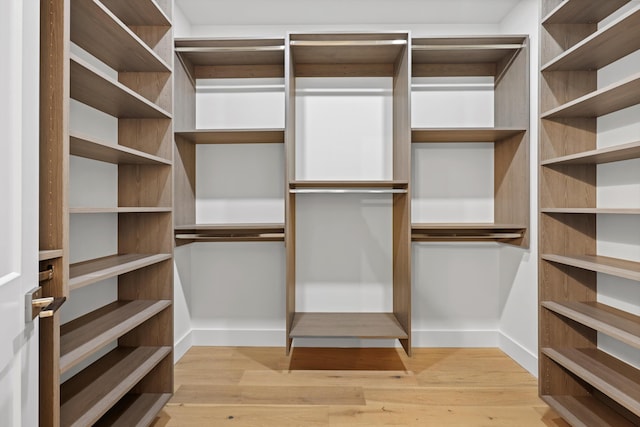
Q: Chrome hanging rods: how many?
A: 6